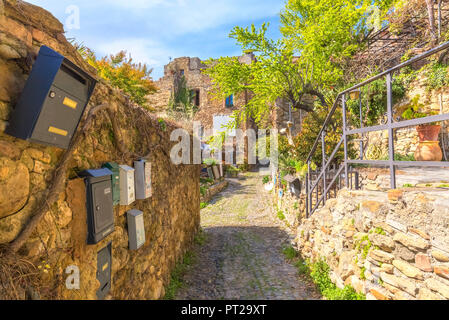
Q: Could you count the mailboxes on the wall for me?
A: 7